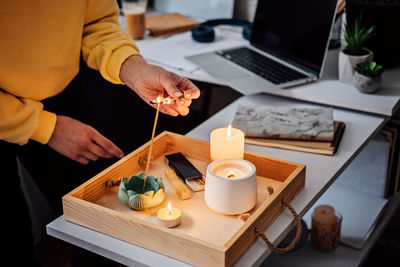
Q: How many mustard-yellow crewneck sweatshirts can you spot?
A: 1